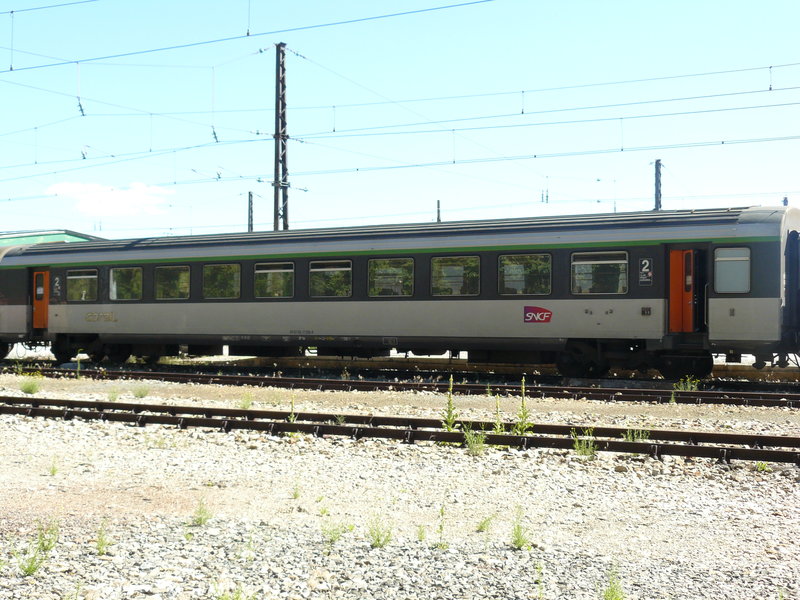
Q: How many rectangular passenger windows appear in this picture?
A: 11